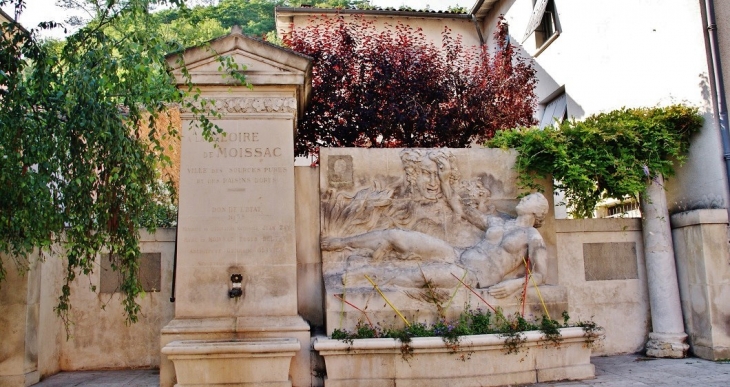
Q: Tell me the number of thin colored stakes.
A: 7